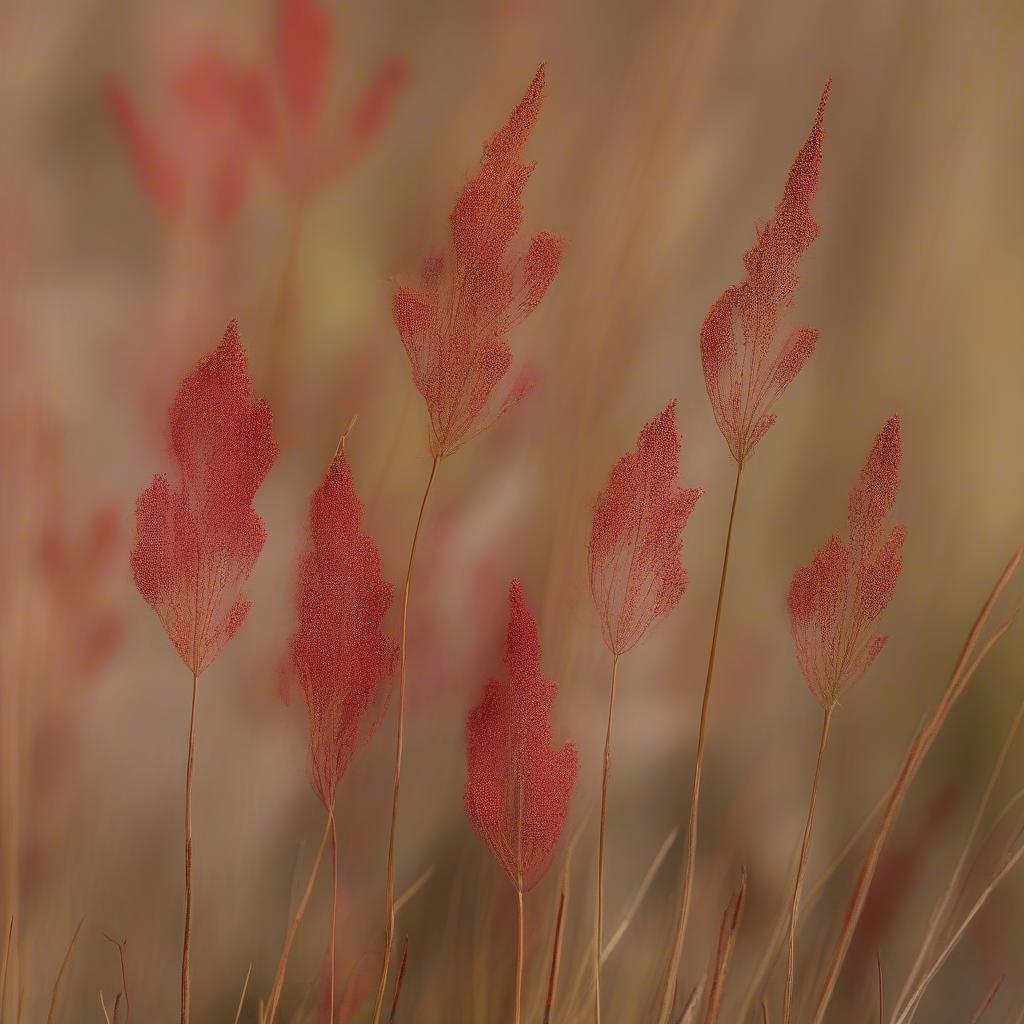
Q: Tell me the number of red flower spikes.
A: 7